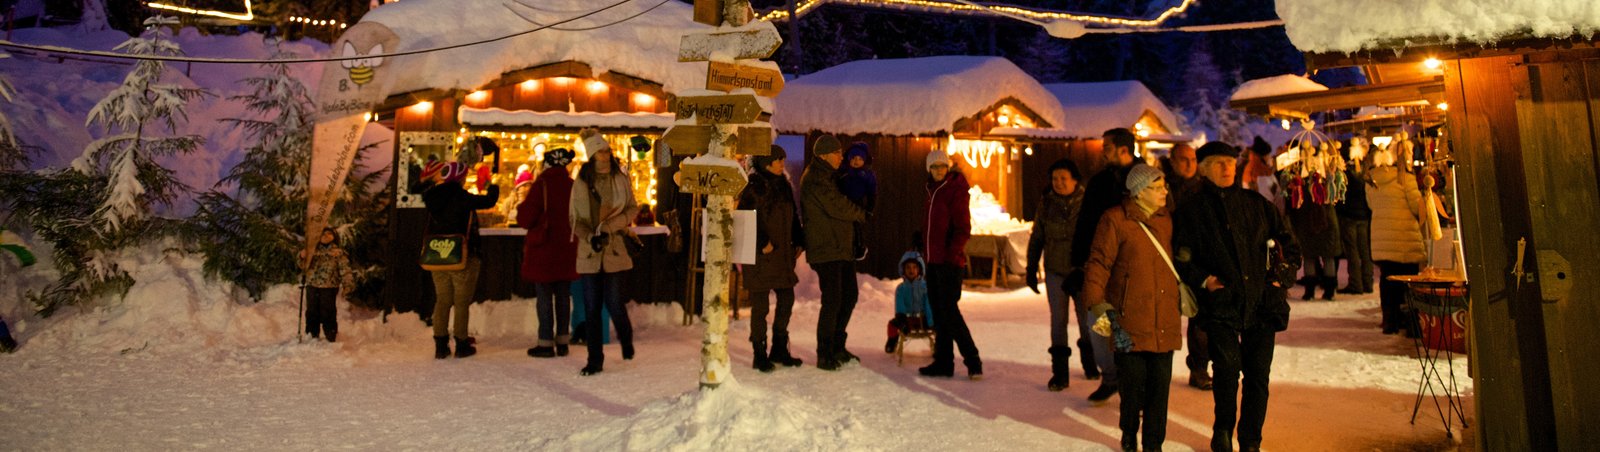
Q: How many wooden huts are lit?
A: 4